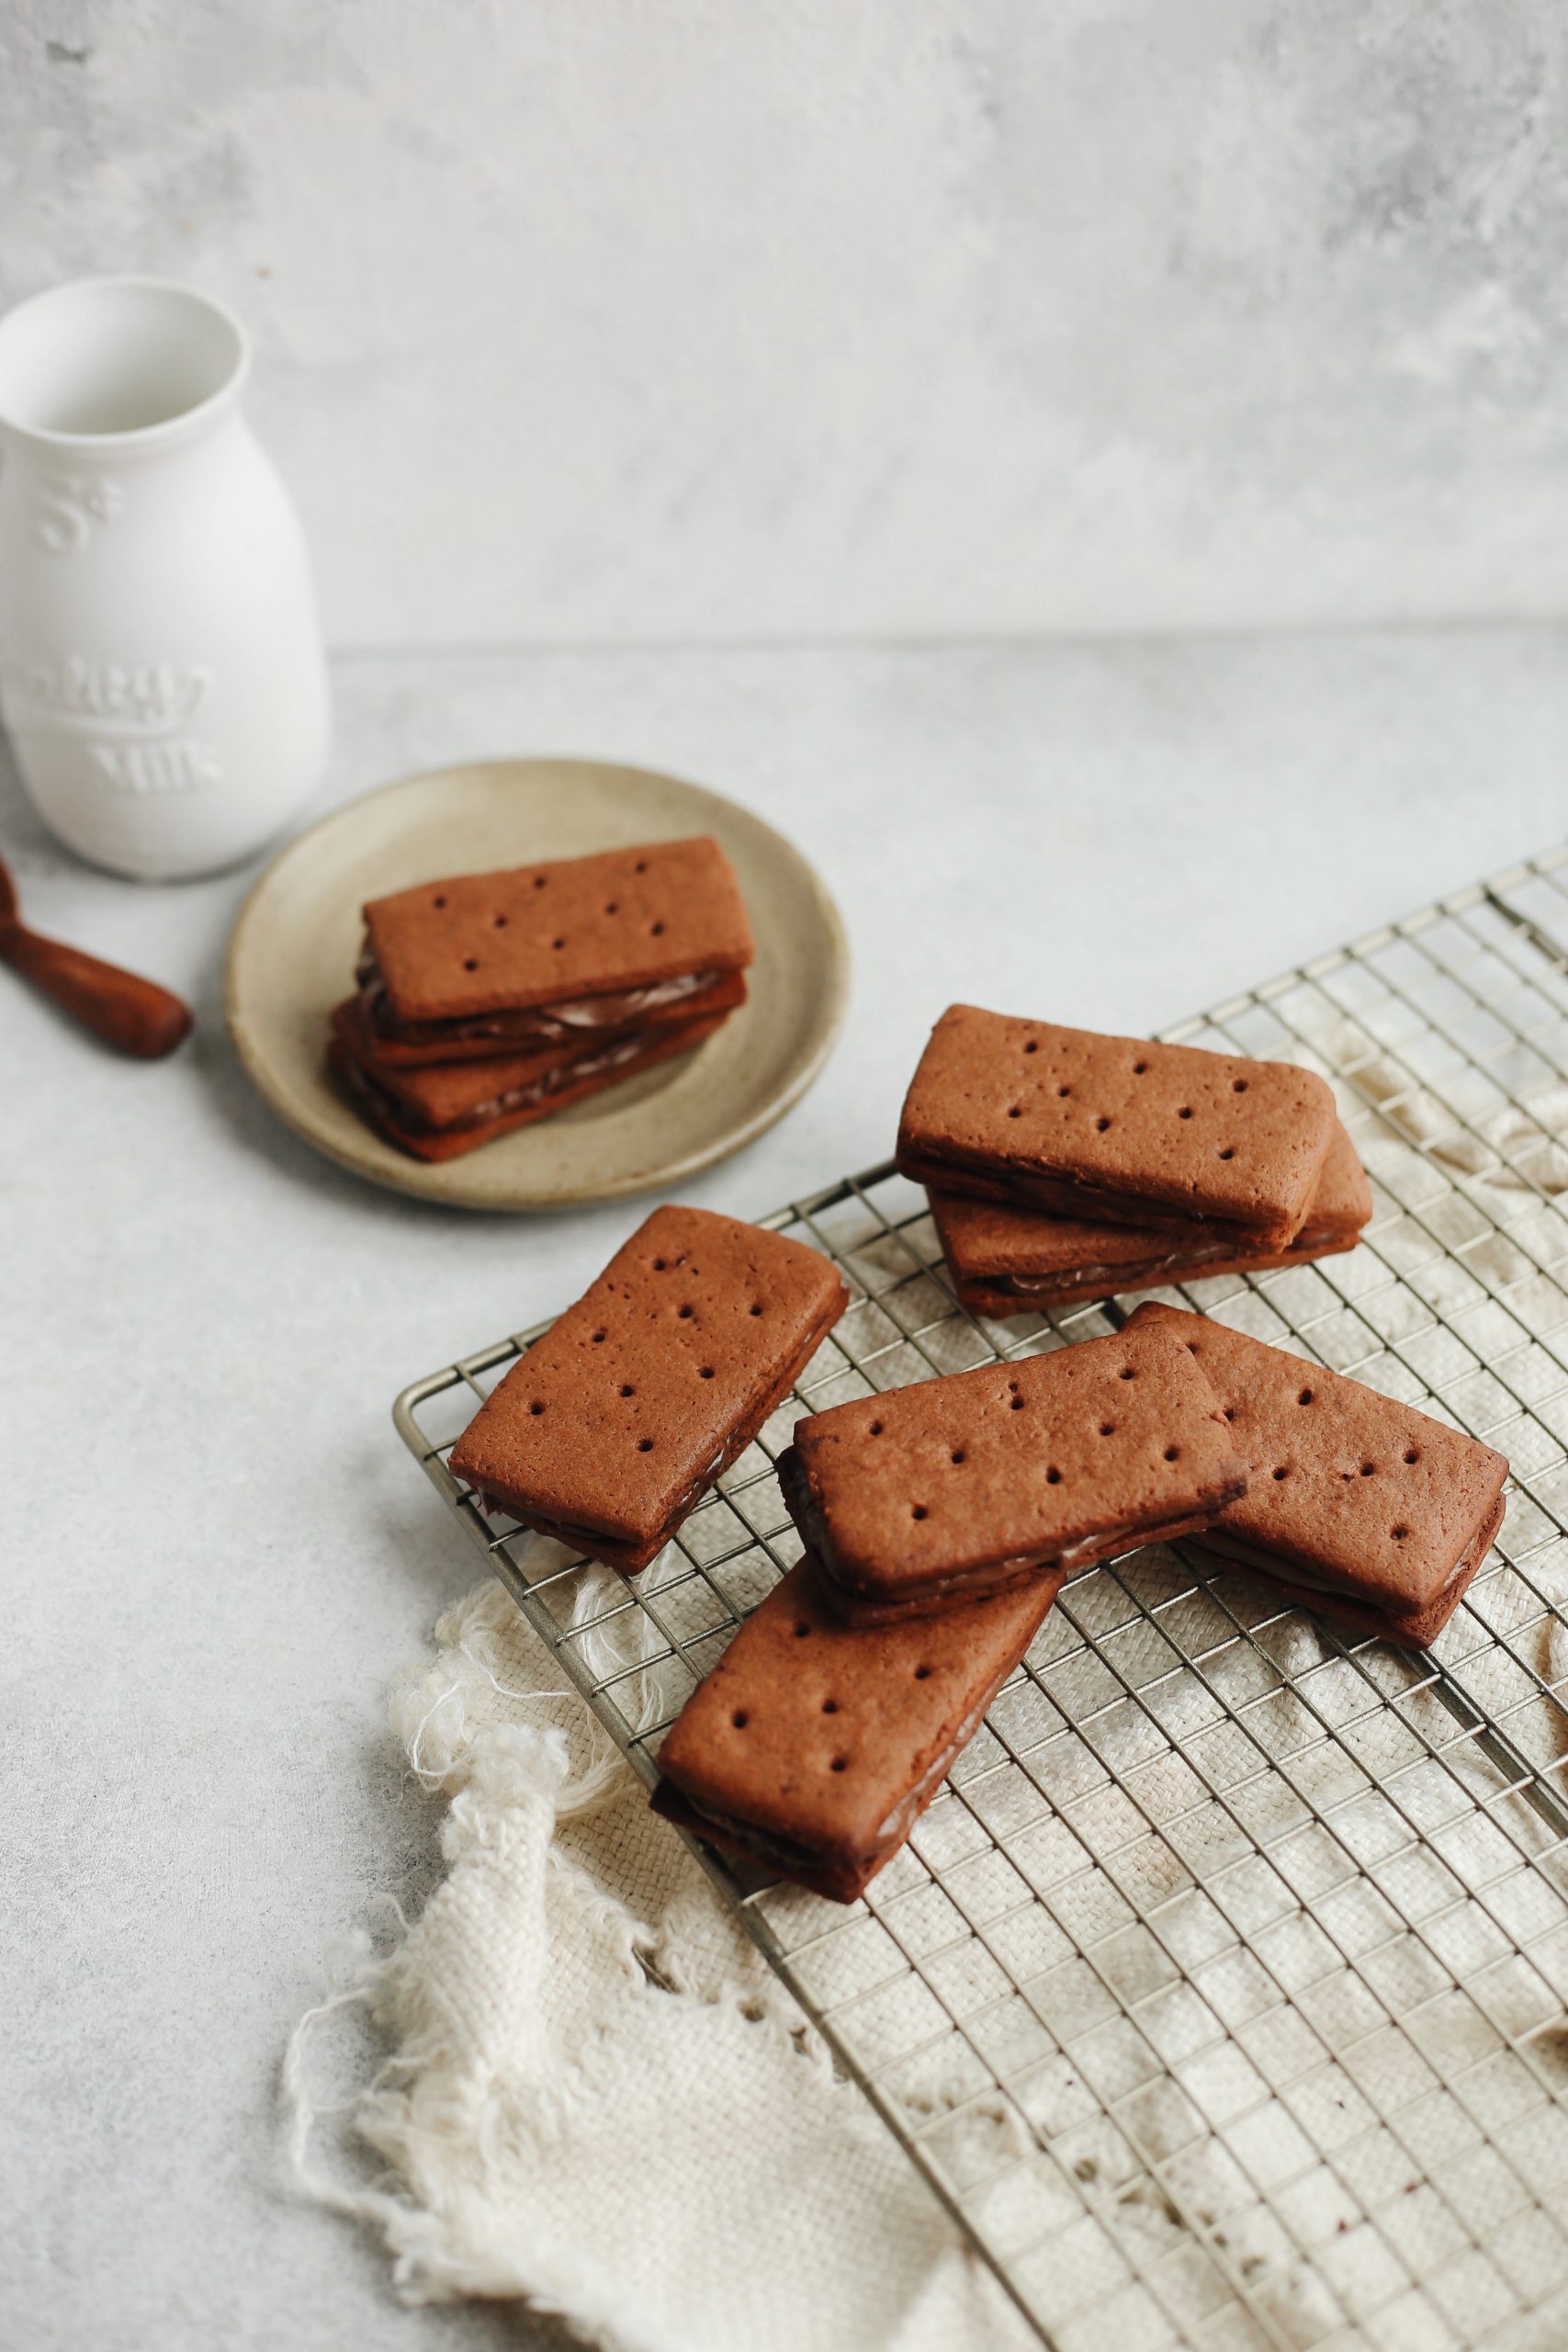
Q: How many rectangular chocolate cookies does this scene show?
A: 8